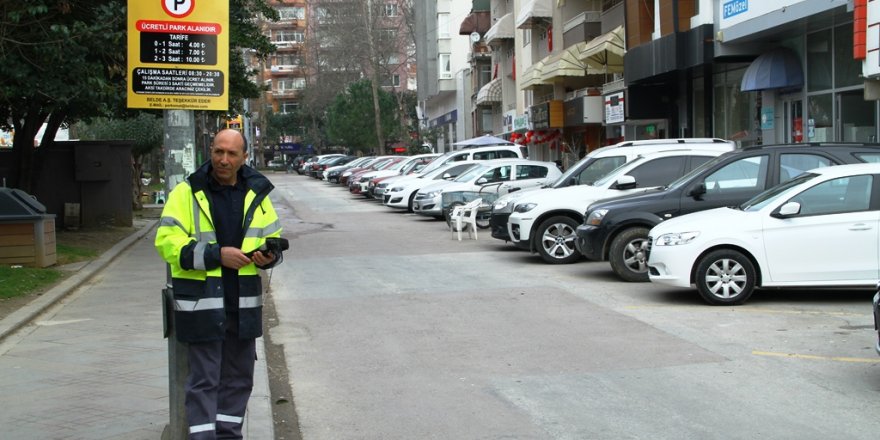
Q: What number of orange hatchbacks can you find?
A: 0